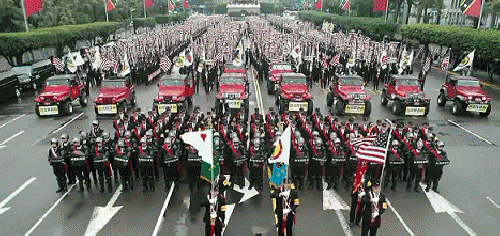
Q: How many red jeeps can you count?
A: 10